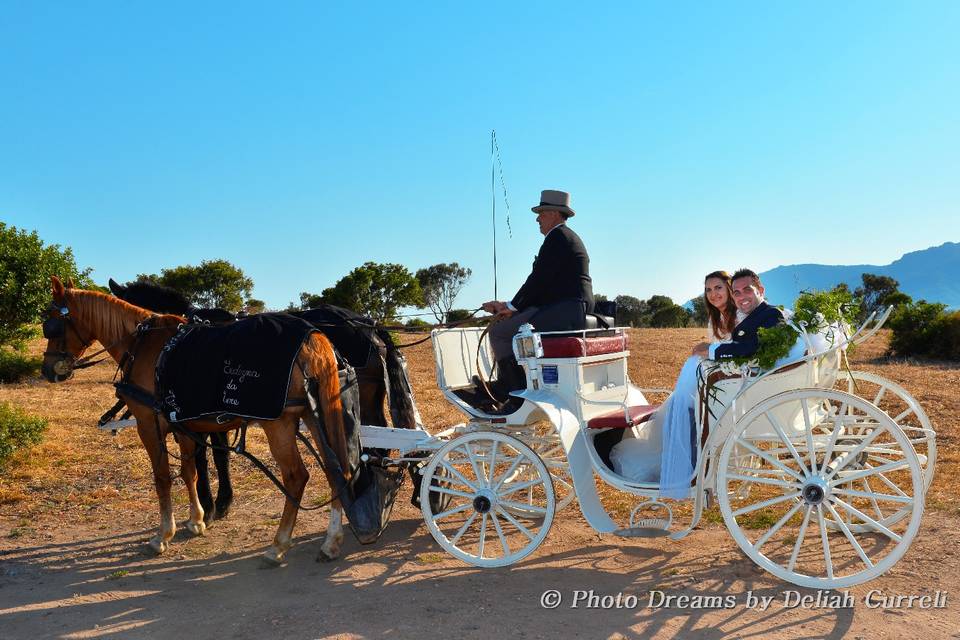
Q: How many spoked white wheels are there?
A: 4